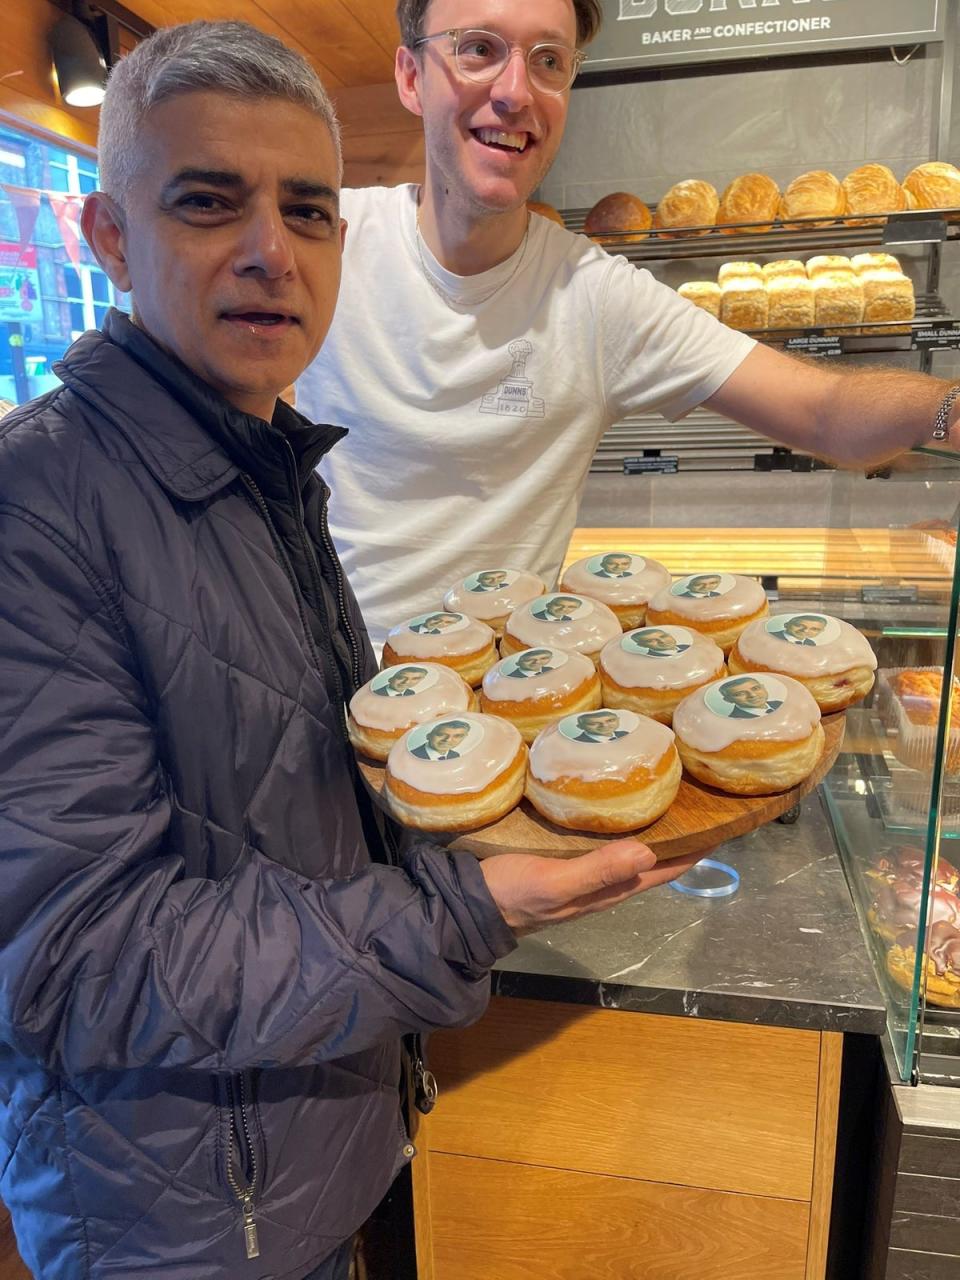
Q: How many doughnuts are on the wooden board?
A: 12